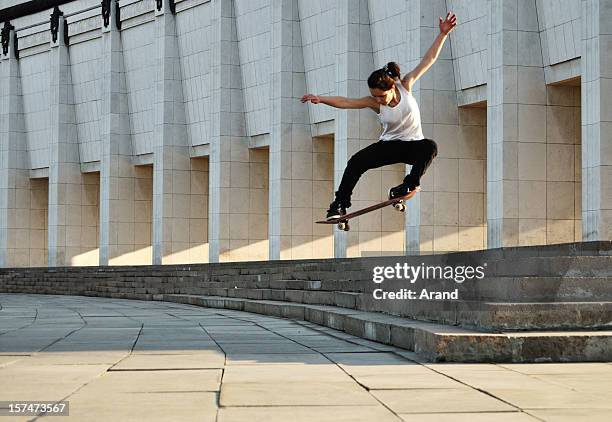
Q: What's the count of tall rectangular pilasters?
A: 10